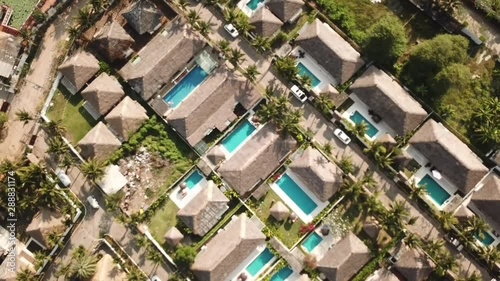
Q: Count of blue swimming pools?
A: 12